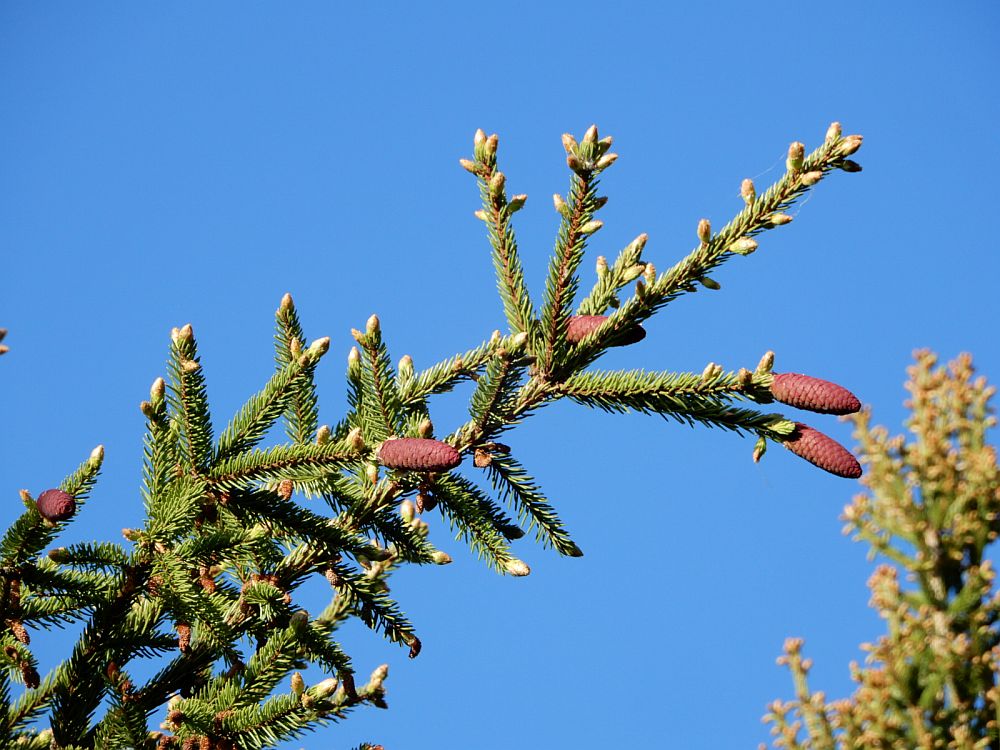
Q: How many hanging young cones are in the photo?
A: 5